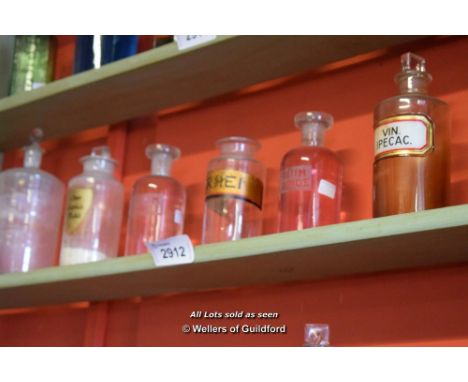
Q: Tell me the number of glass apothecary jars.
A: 6